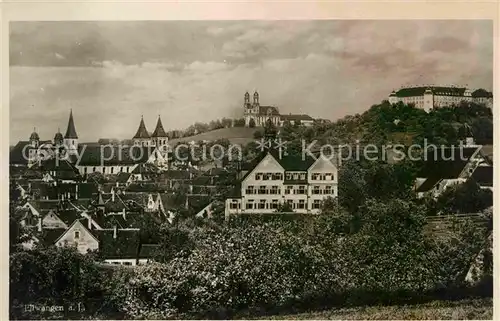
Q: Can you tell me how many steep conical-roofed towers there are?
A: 3